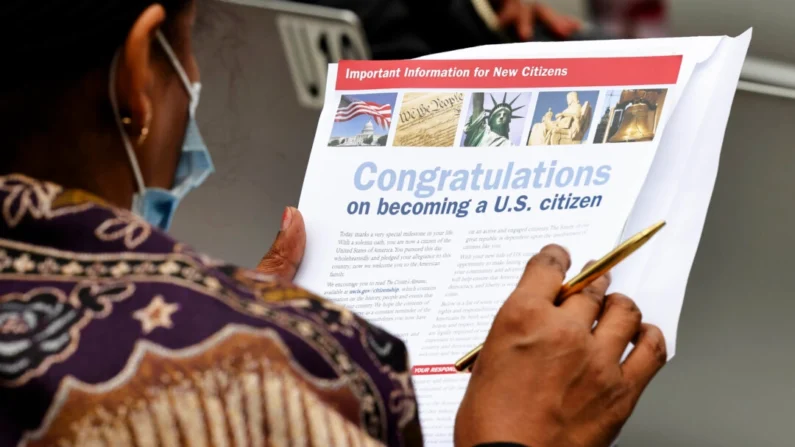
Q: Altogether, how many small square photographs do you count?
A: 5